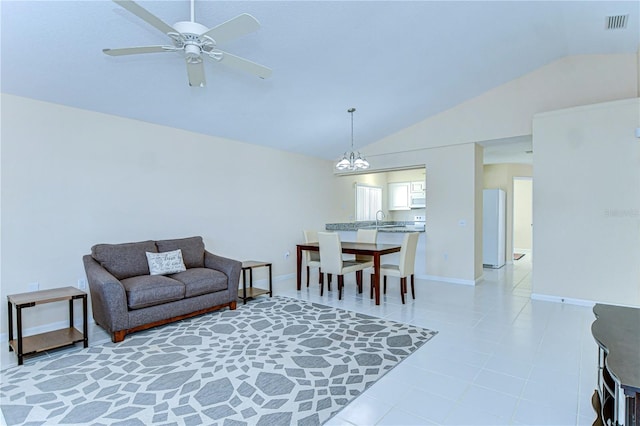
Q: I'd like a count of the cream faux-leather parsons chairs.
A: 4